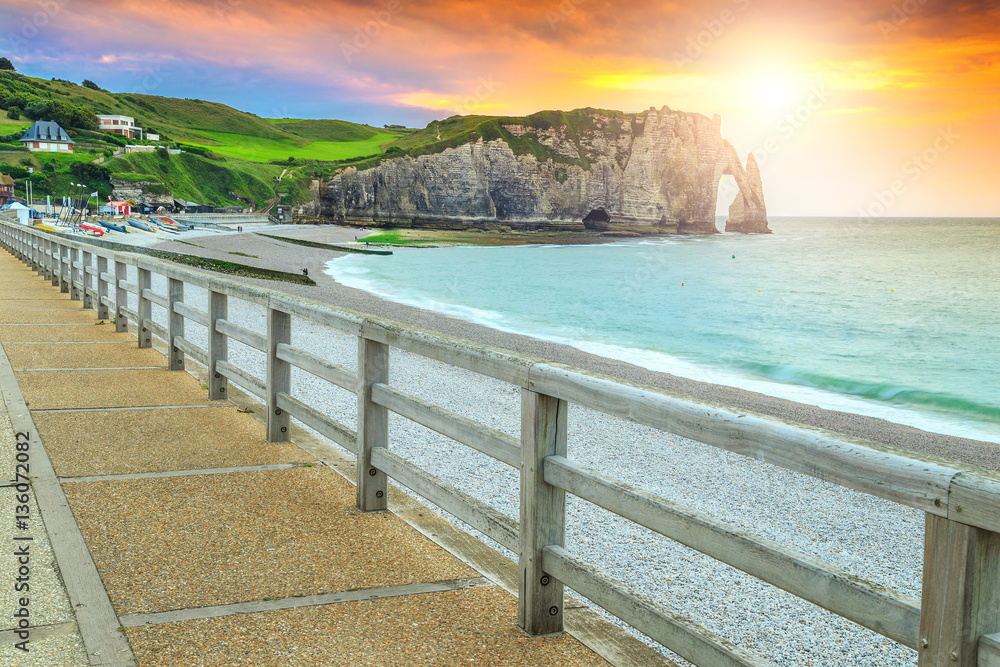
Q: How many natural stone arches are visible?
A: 1